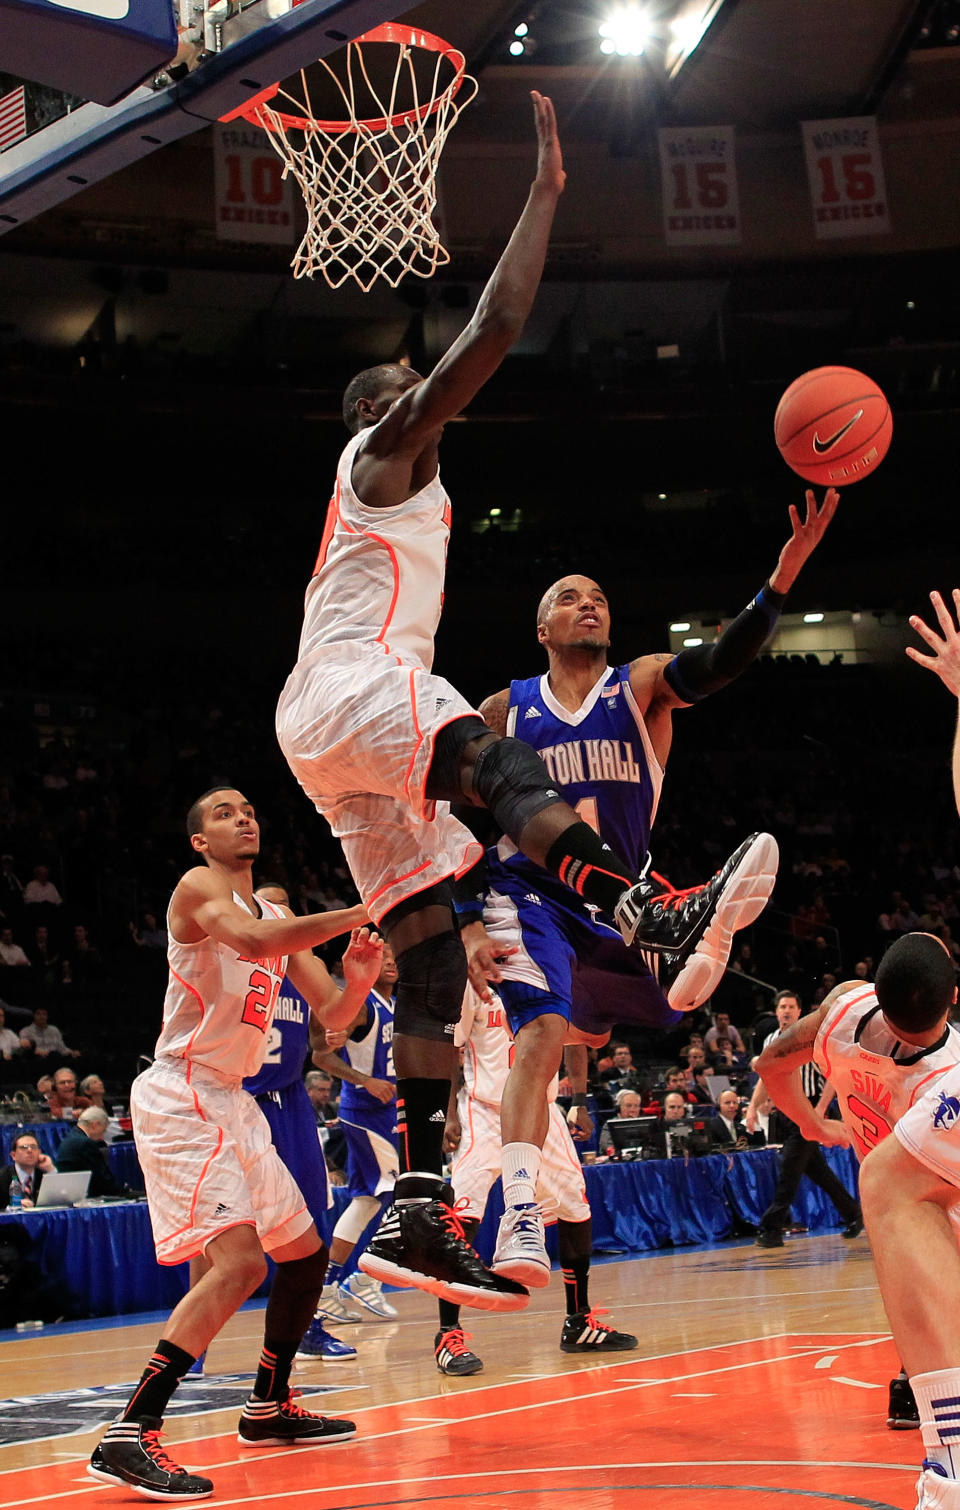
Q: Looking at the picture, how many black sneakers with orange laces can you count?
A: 6